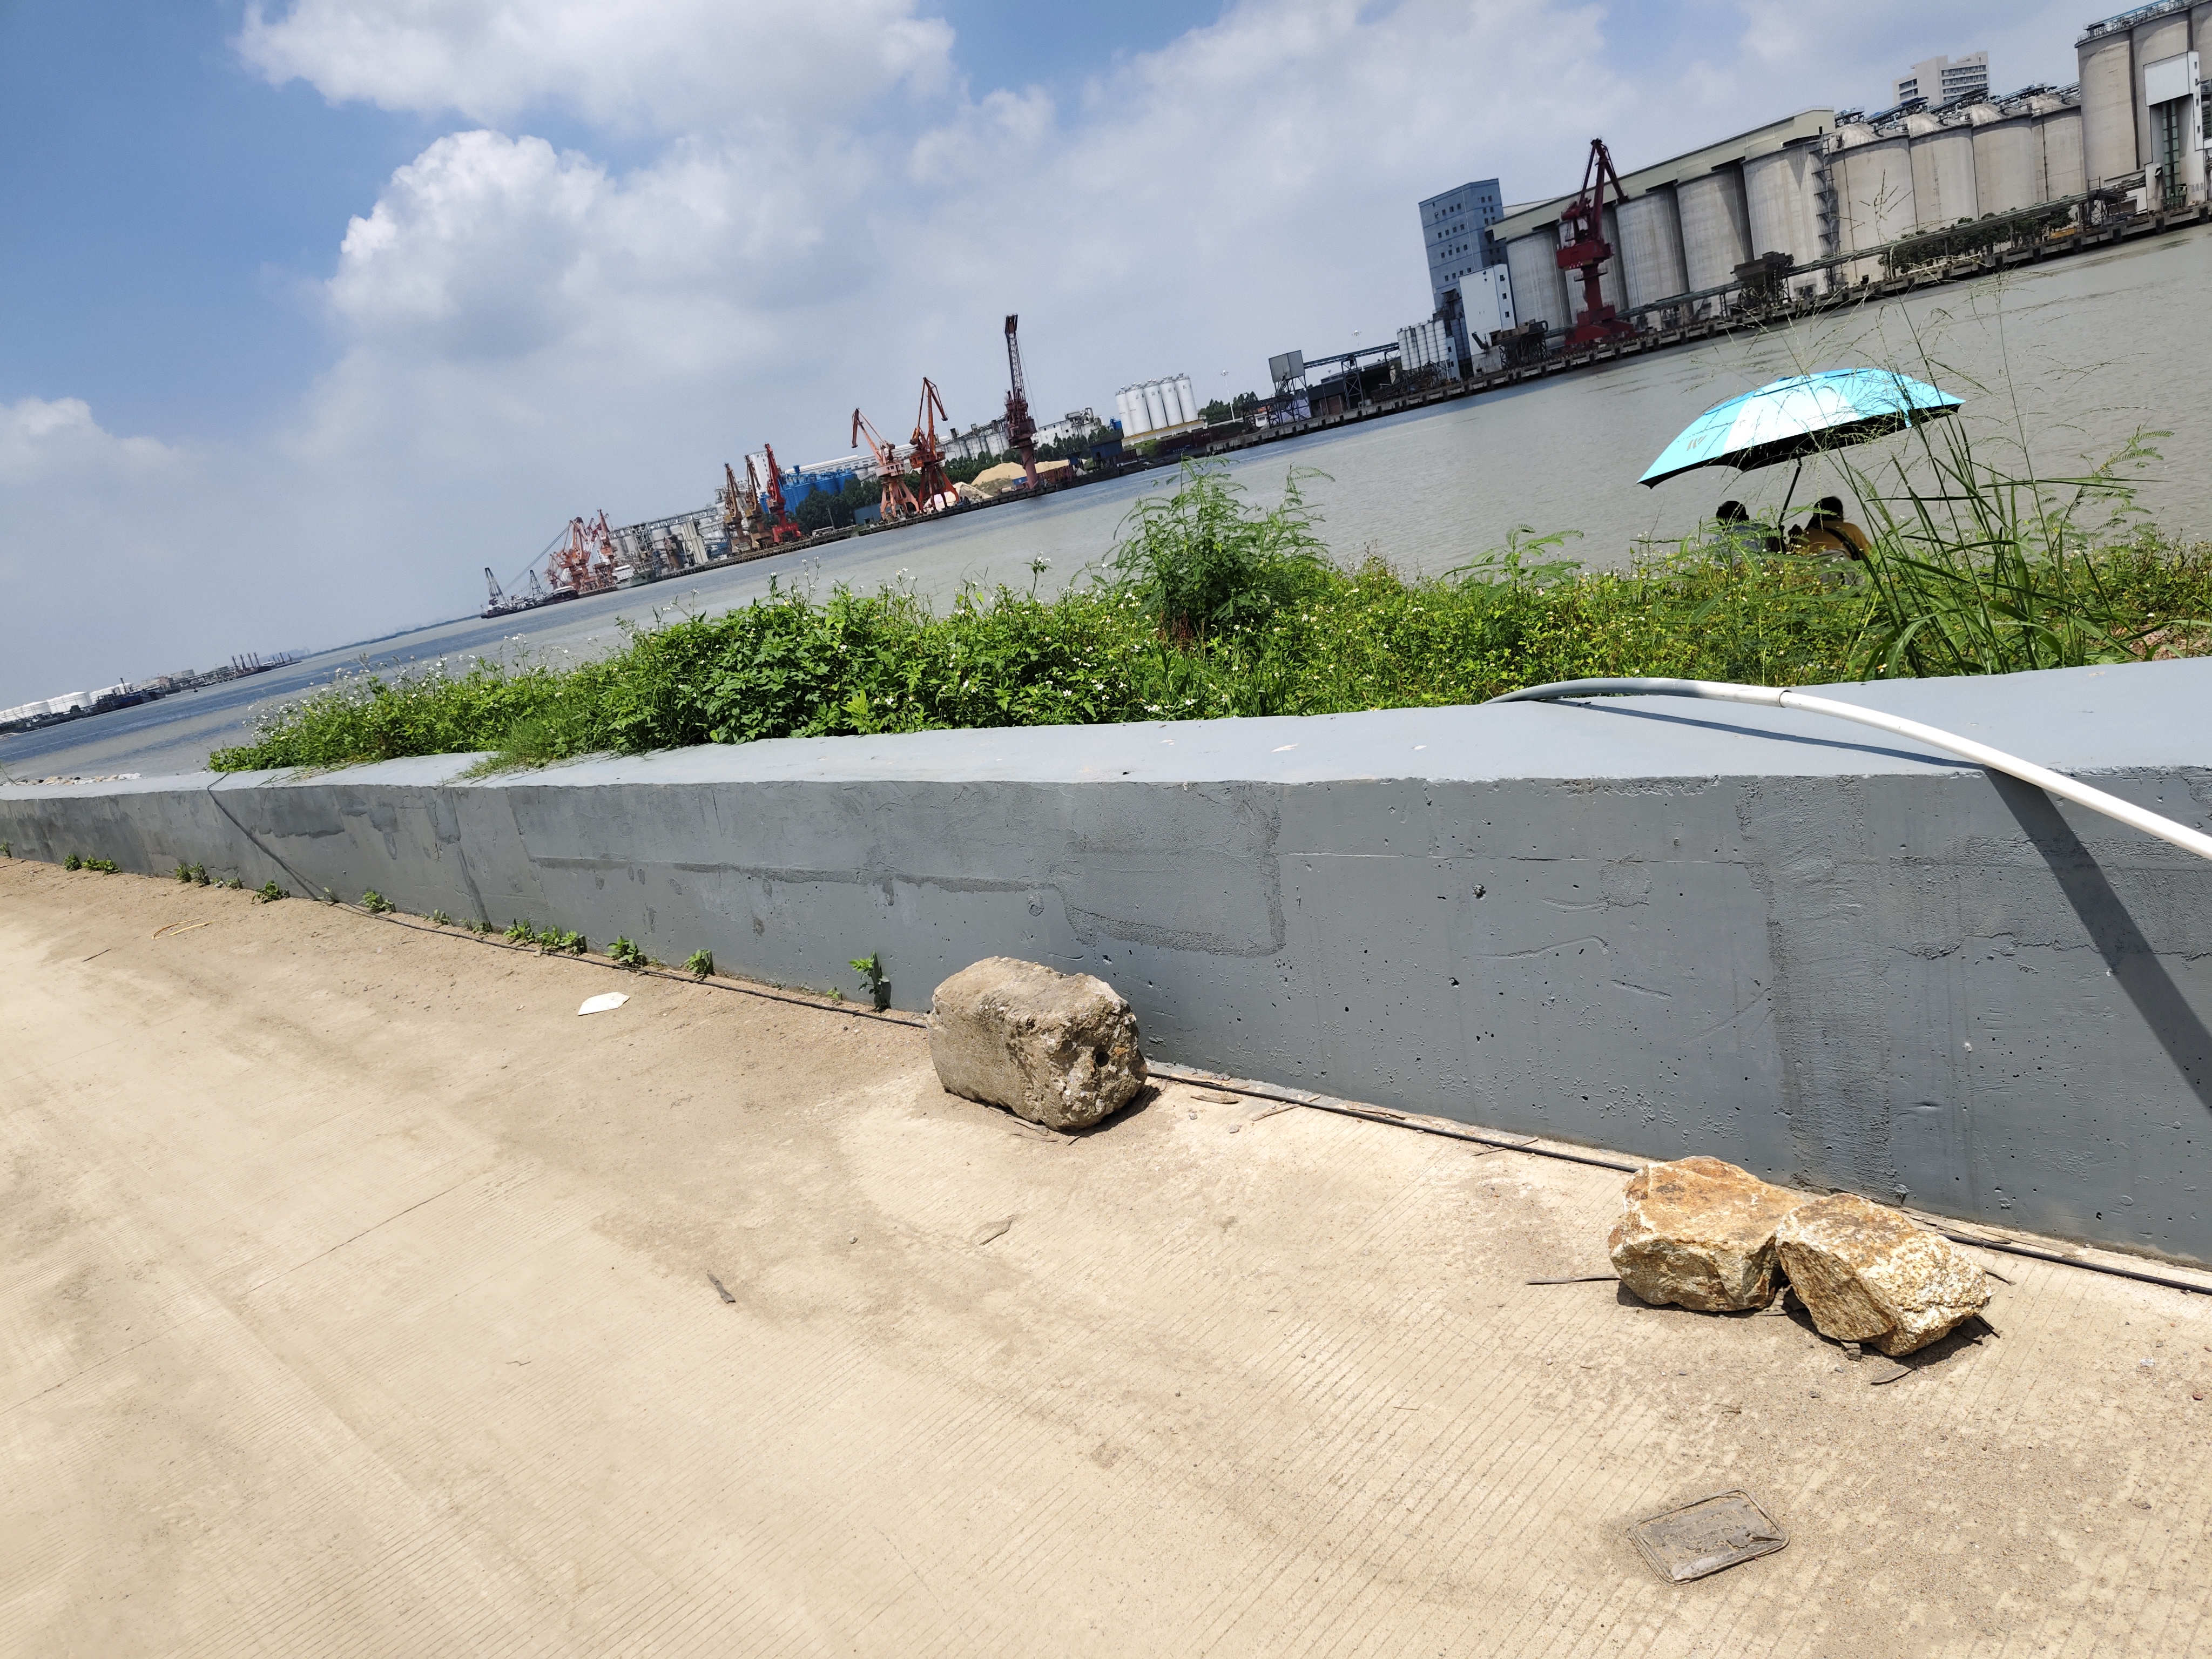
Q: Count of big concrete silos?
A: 12